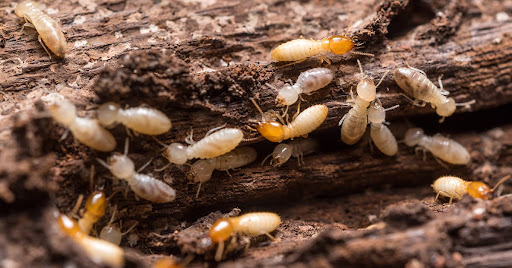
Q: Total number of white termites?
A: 13